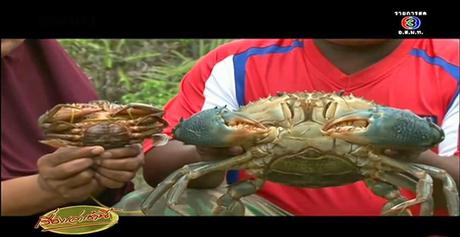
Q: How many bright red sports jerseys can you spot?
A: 1